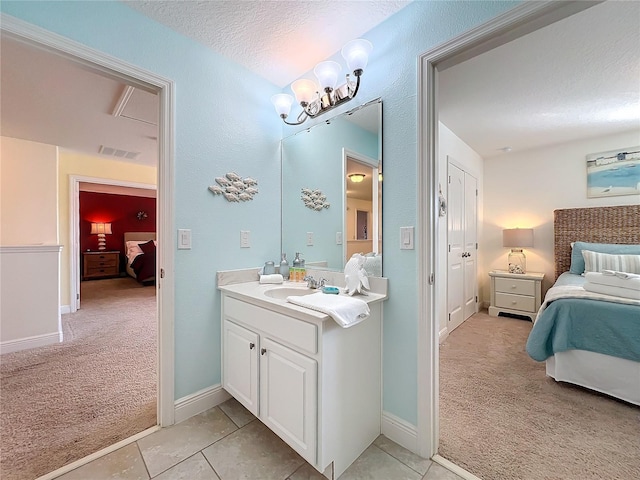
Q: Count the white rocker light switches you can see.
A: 2